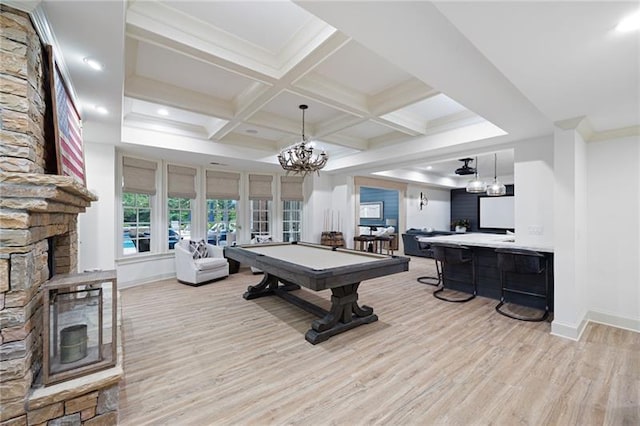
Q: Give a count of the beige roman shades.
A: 5